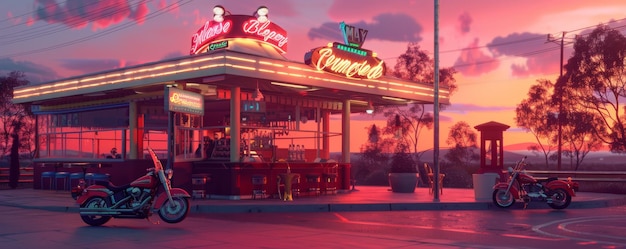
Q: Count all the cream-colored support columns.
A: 3